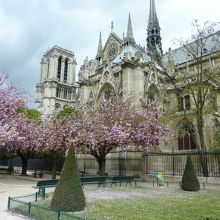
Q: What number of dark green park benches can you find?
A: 3